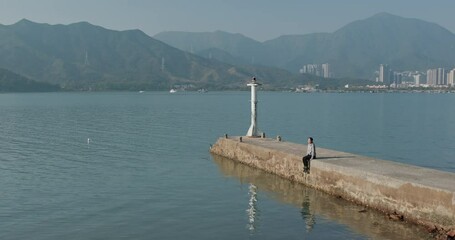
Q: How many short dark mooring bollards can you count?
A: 4